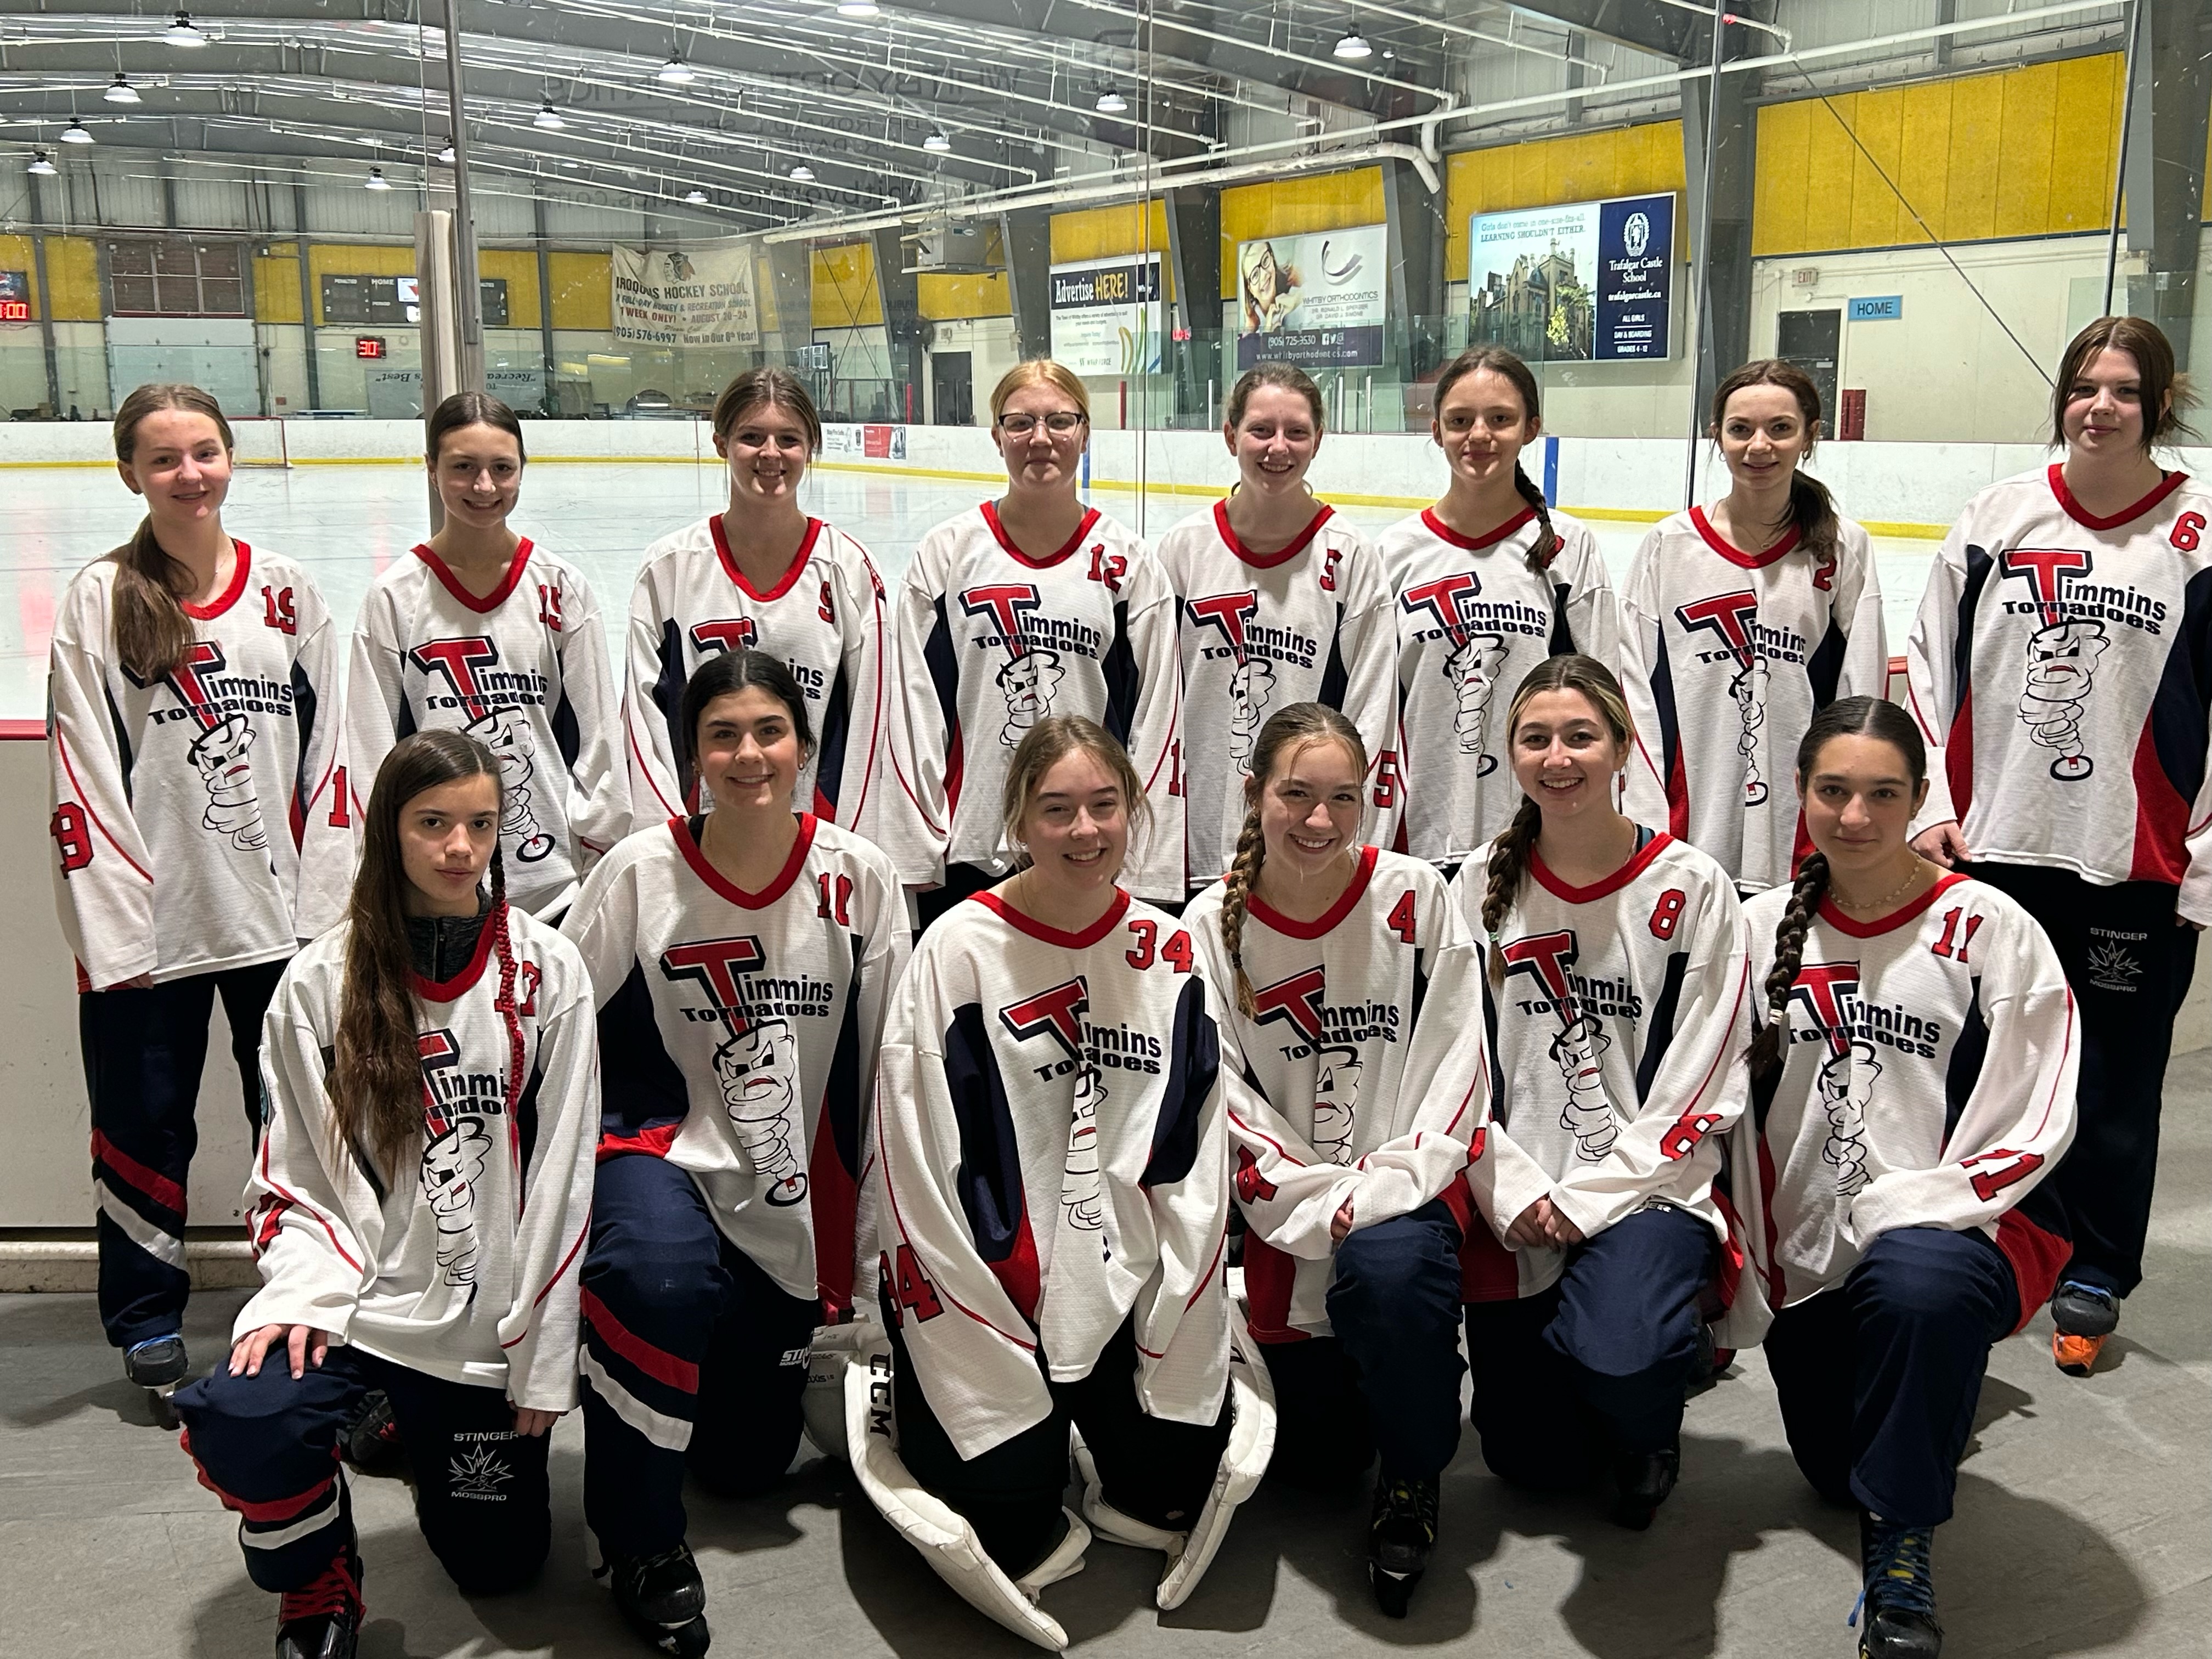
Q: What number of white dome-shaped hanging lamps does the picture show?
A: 14